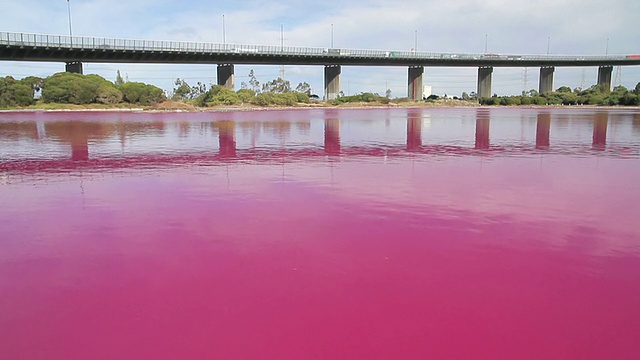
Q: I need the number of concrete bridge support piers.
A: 7